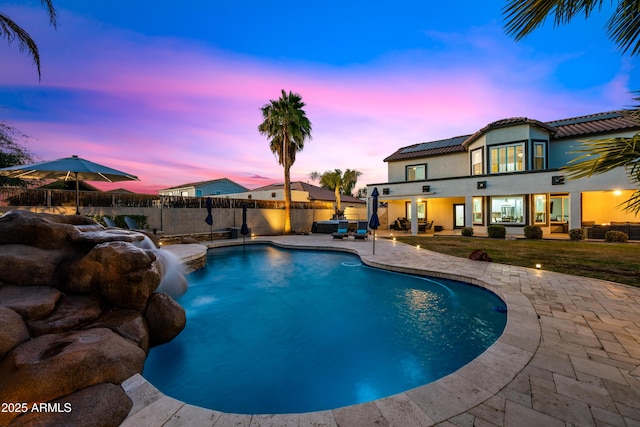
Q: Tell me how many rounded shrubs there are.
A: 5